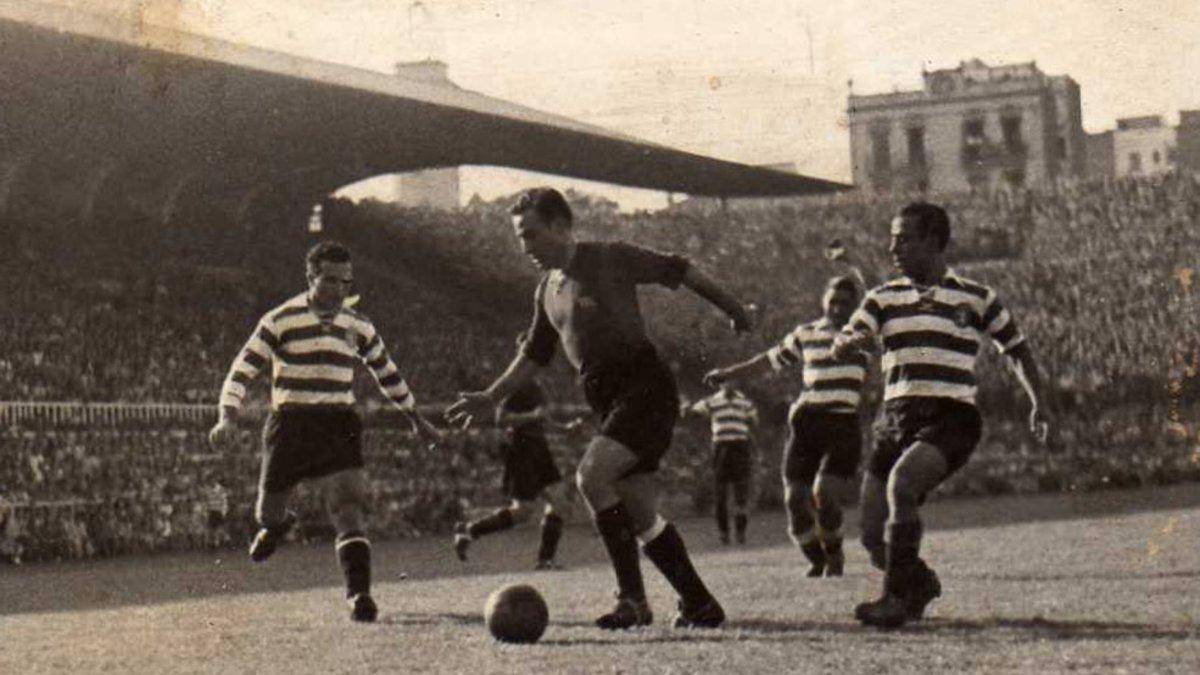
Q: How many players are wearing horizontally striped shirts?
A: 4